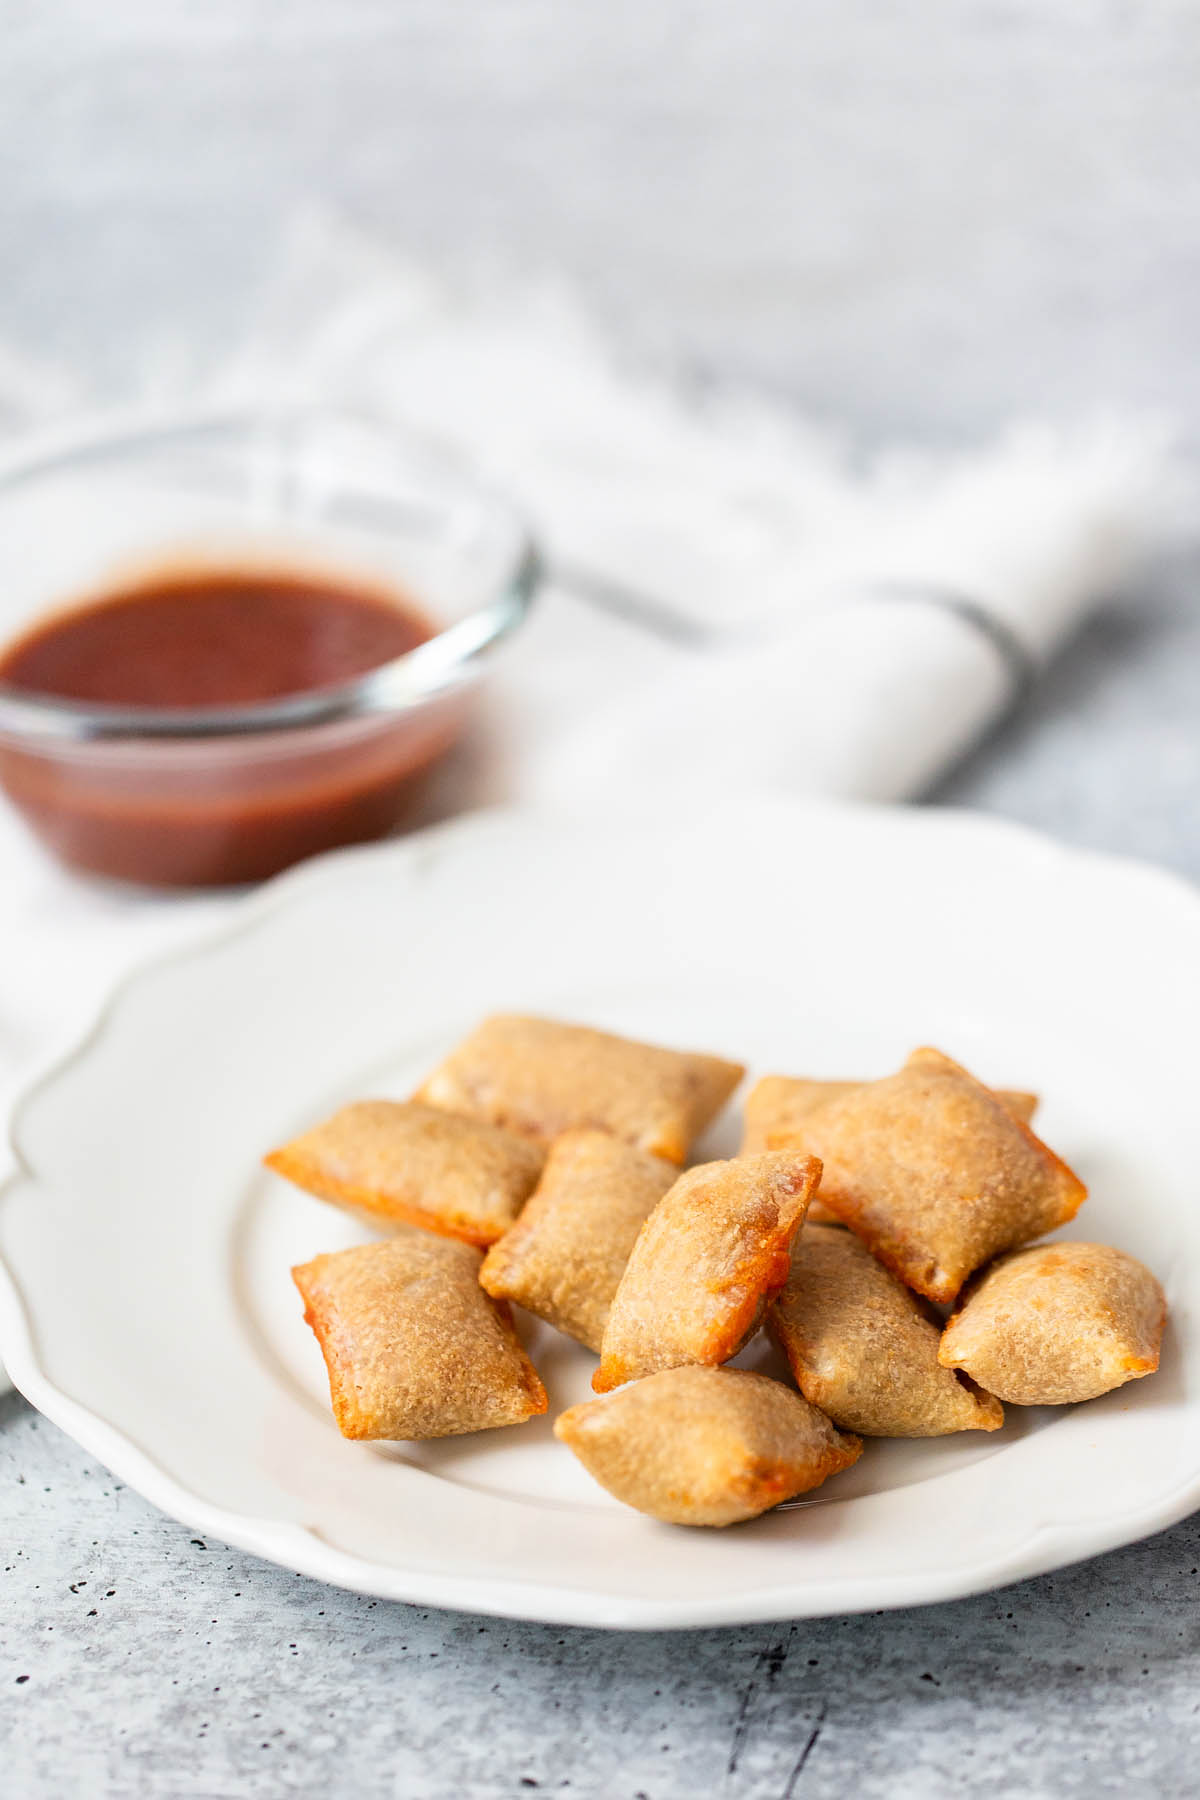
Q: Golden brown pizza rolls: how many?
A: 10